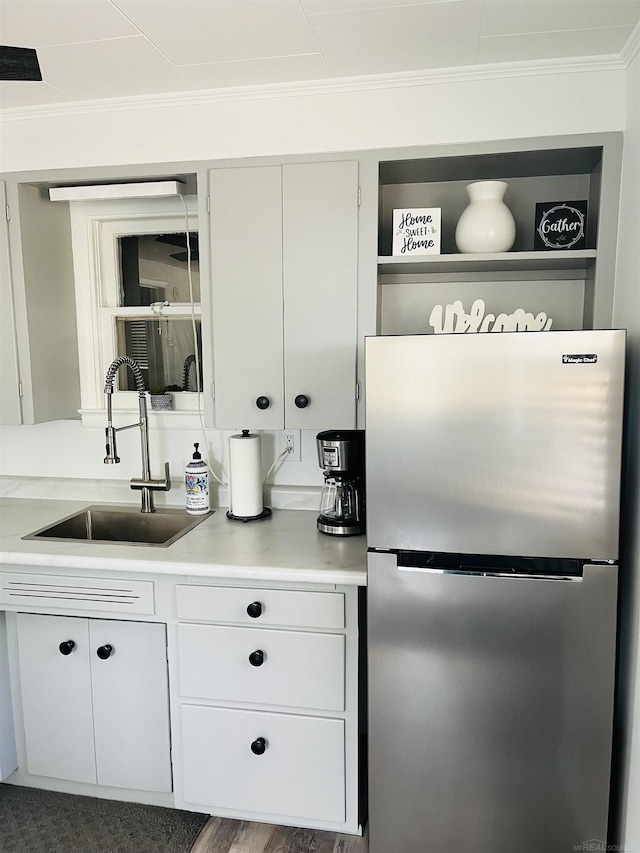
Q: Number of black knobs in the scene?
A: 7